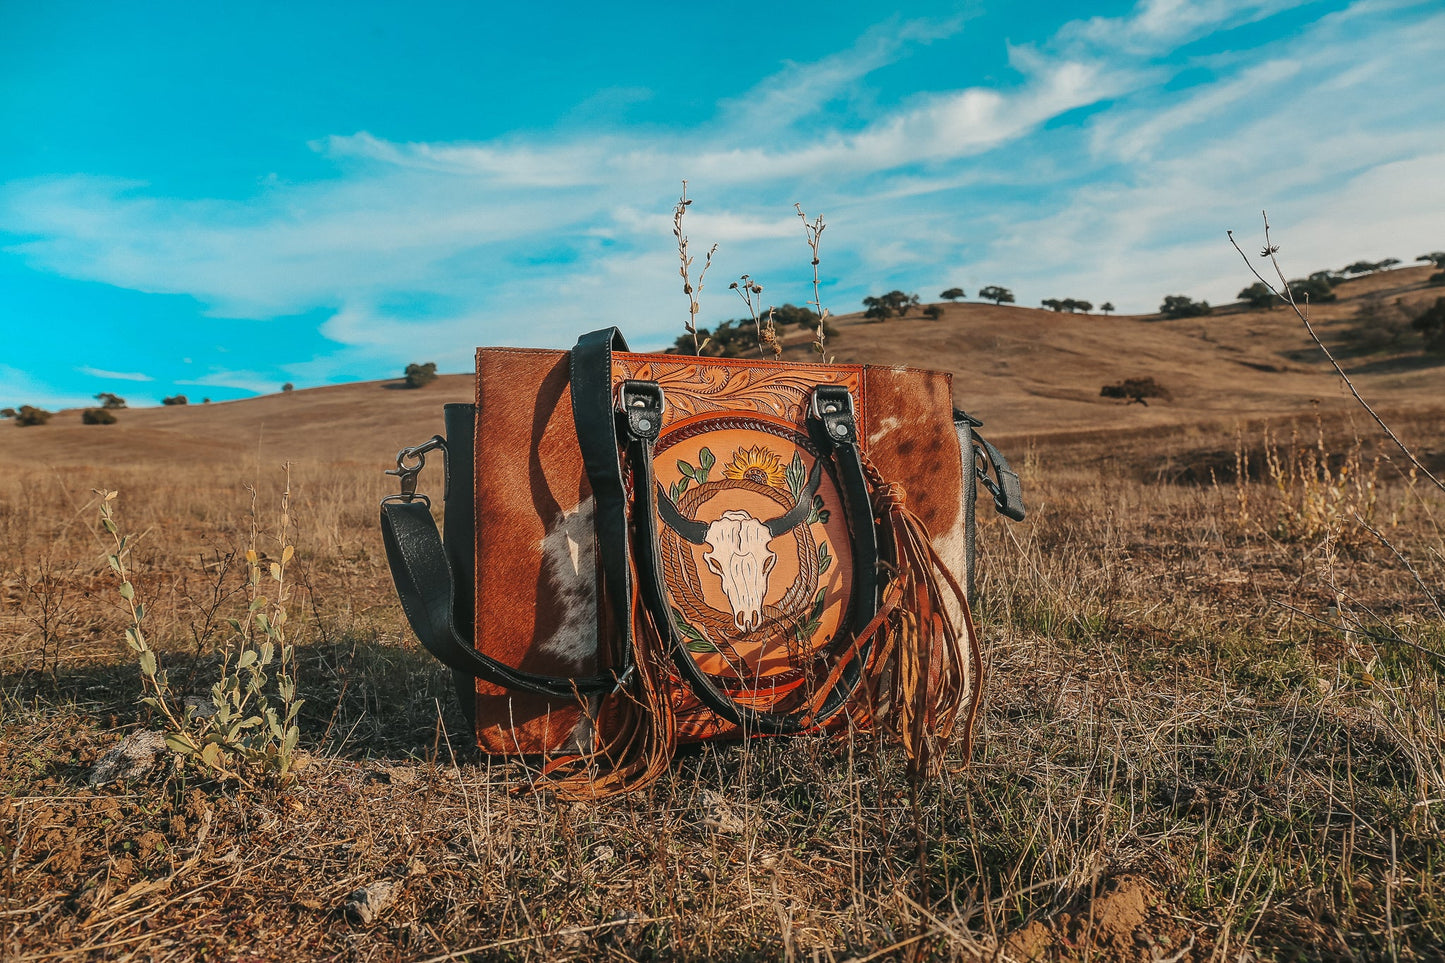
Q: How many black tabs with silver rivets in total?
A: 2